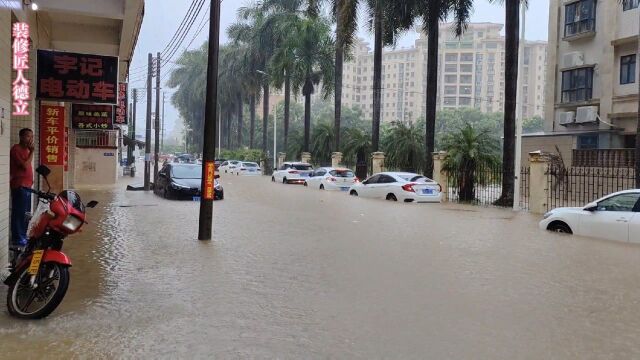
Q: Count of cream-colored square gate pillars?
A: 6